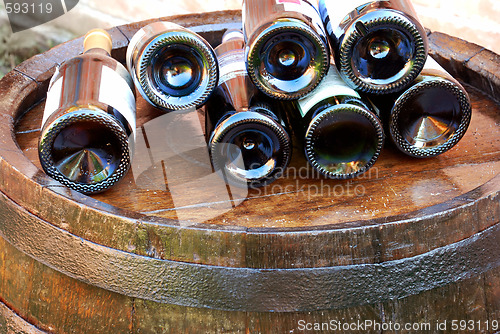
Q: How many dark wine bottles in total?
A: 7